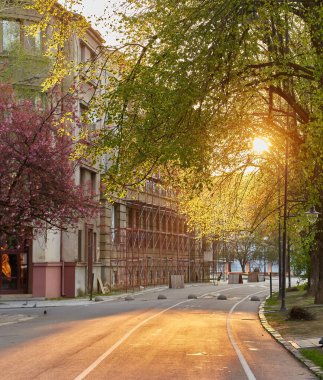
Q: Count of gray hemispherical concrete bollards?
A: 6